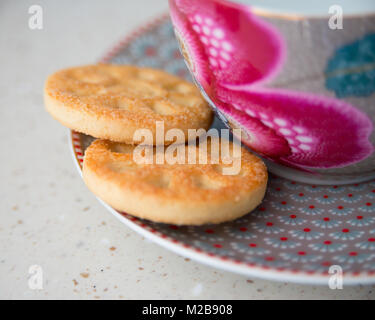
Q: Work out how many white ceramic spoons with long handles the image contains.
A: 0